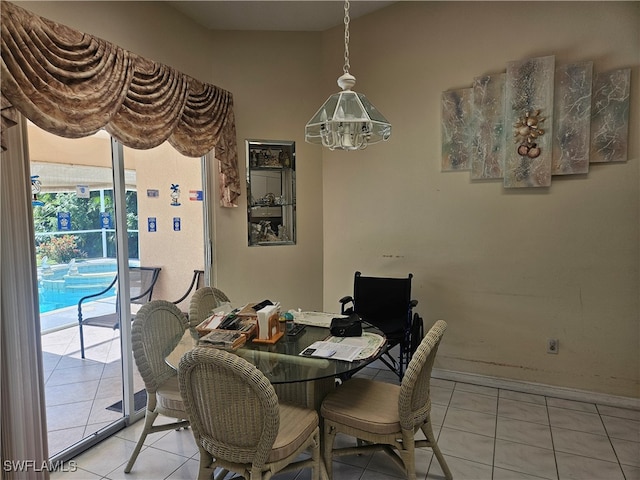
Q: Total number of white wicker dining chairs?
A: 4